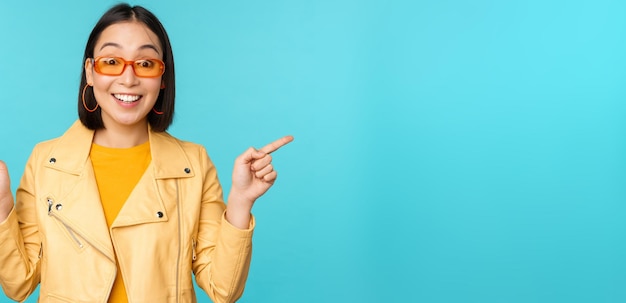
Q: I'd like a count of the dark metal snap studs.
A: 4